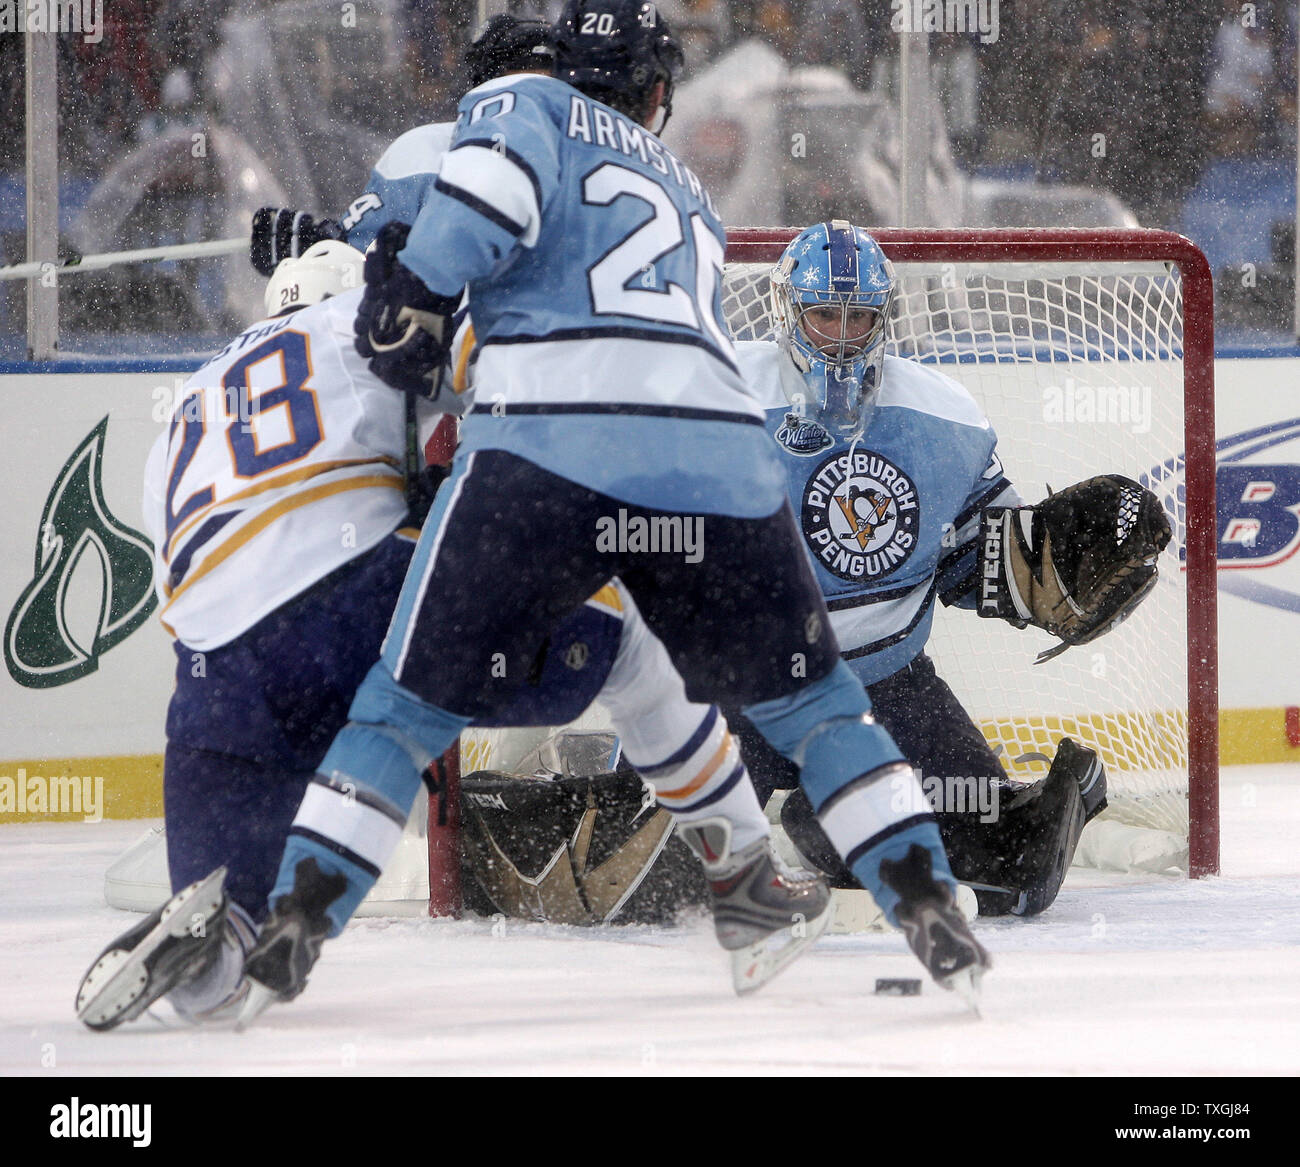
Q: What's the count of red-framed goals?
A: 1